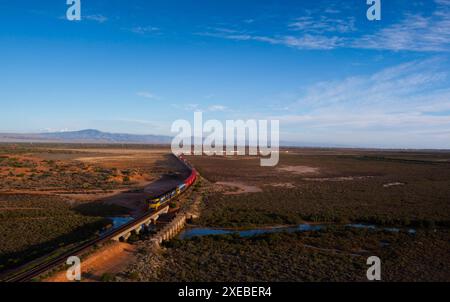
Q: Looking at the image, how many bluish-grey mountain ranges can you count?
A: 1